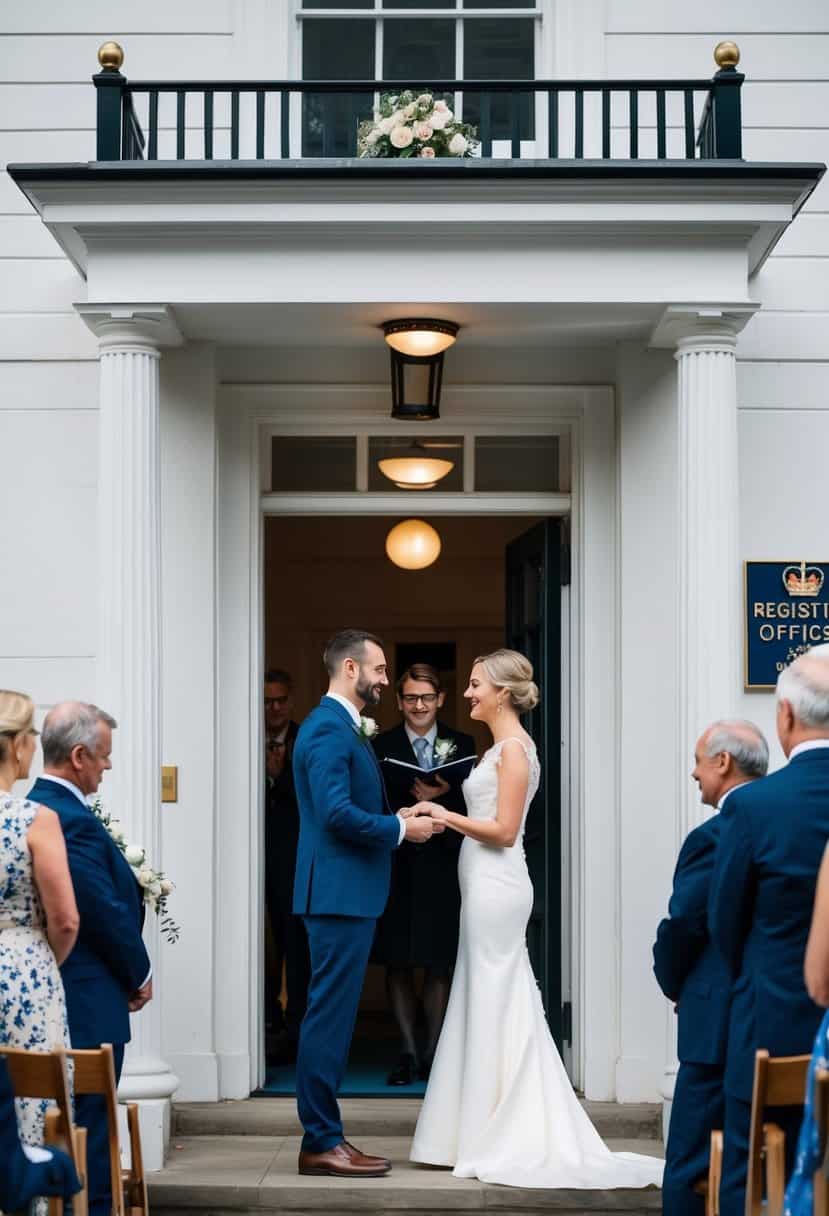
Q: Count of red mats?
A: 0